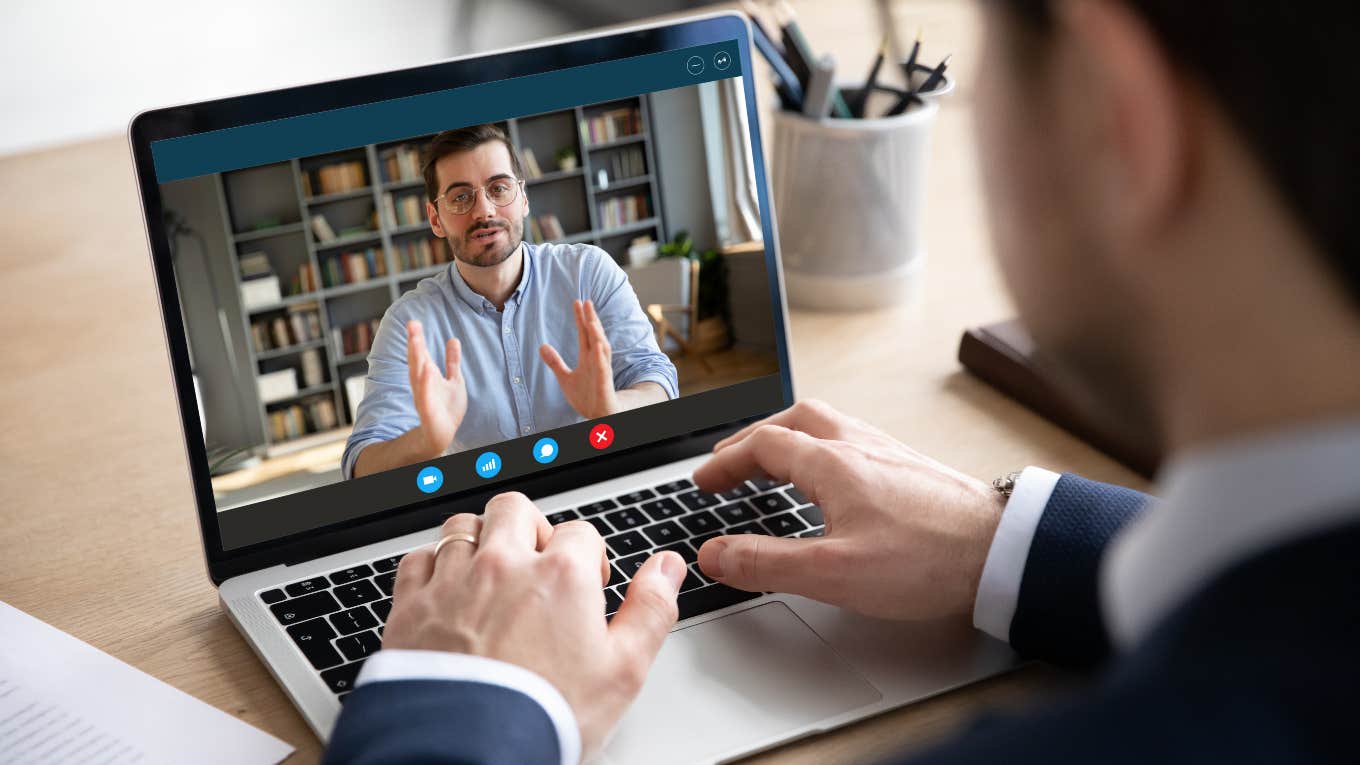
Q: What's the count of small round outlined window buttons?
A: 2